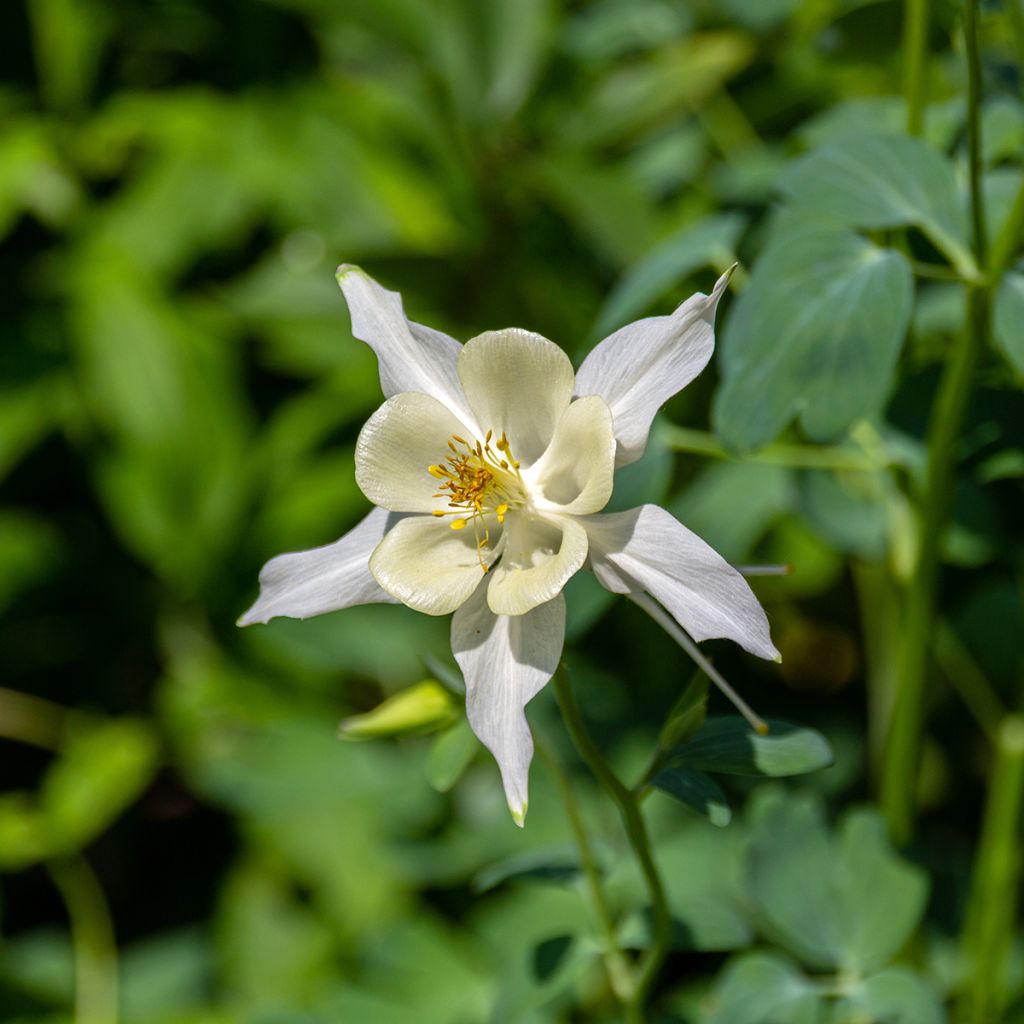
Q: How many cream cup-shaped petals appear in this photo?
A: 5